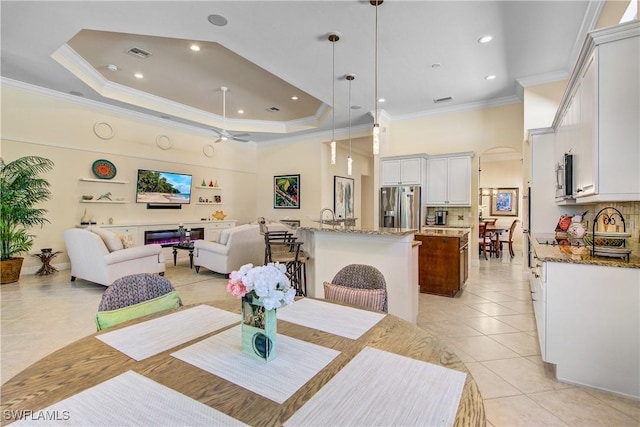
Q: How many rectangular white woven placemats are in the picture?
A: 5